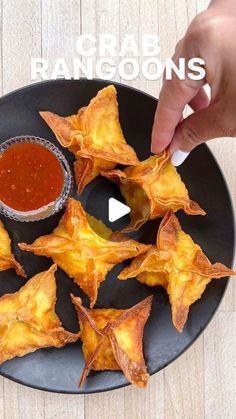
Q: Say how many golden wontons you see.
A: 7